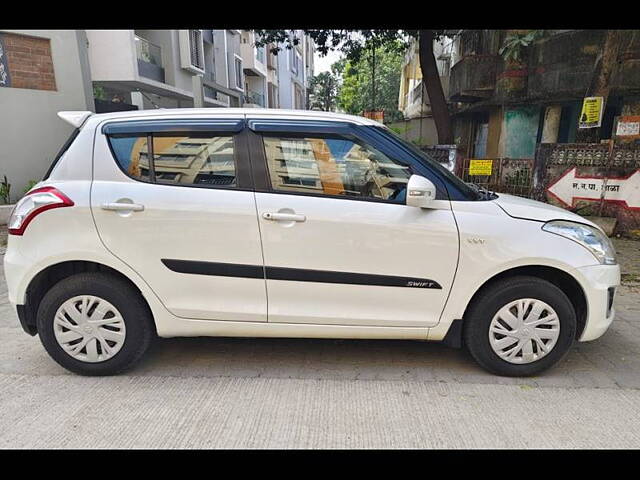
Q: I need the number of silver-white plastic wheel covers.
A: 2